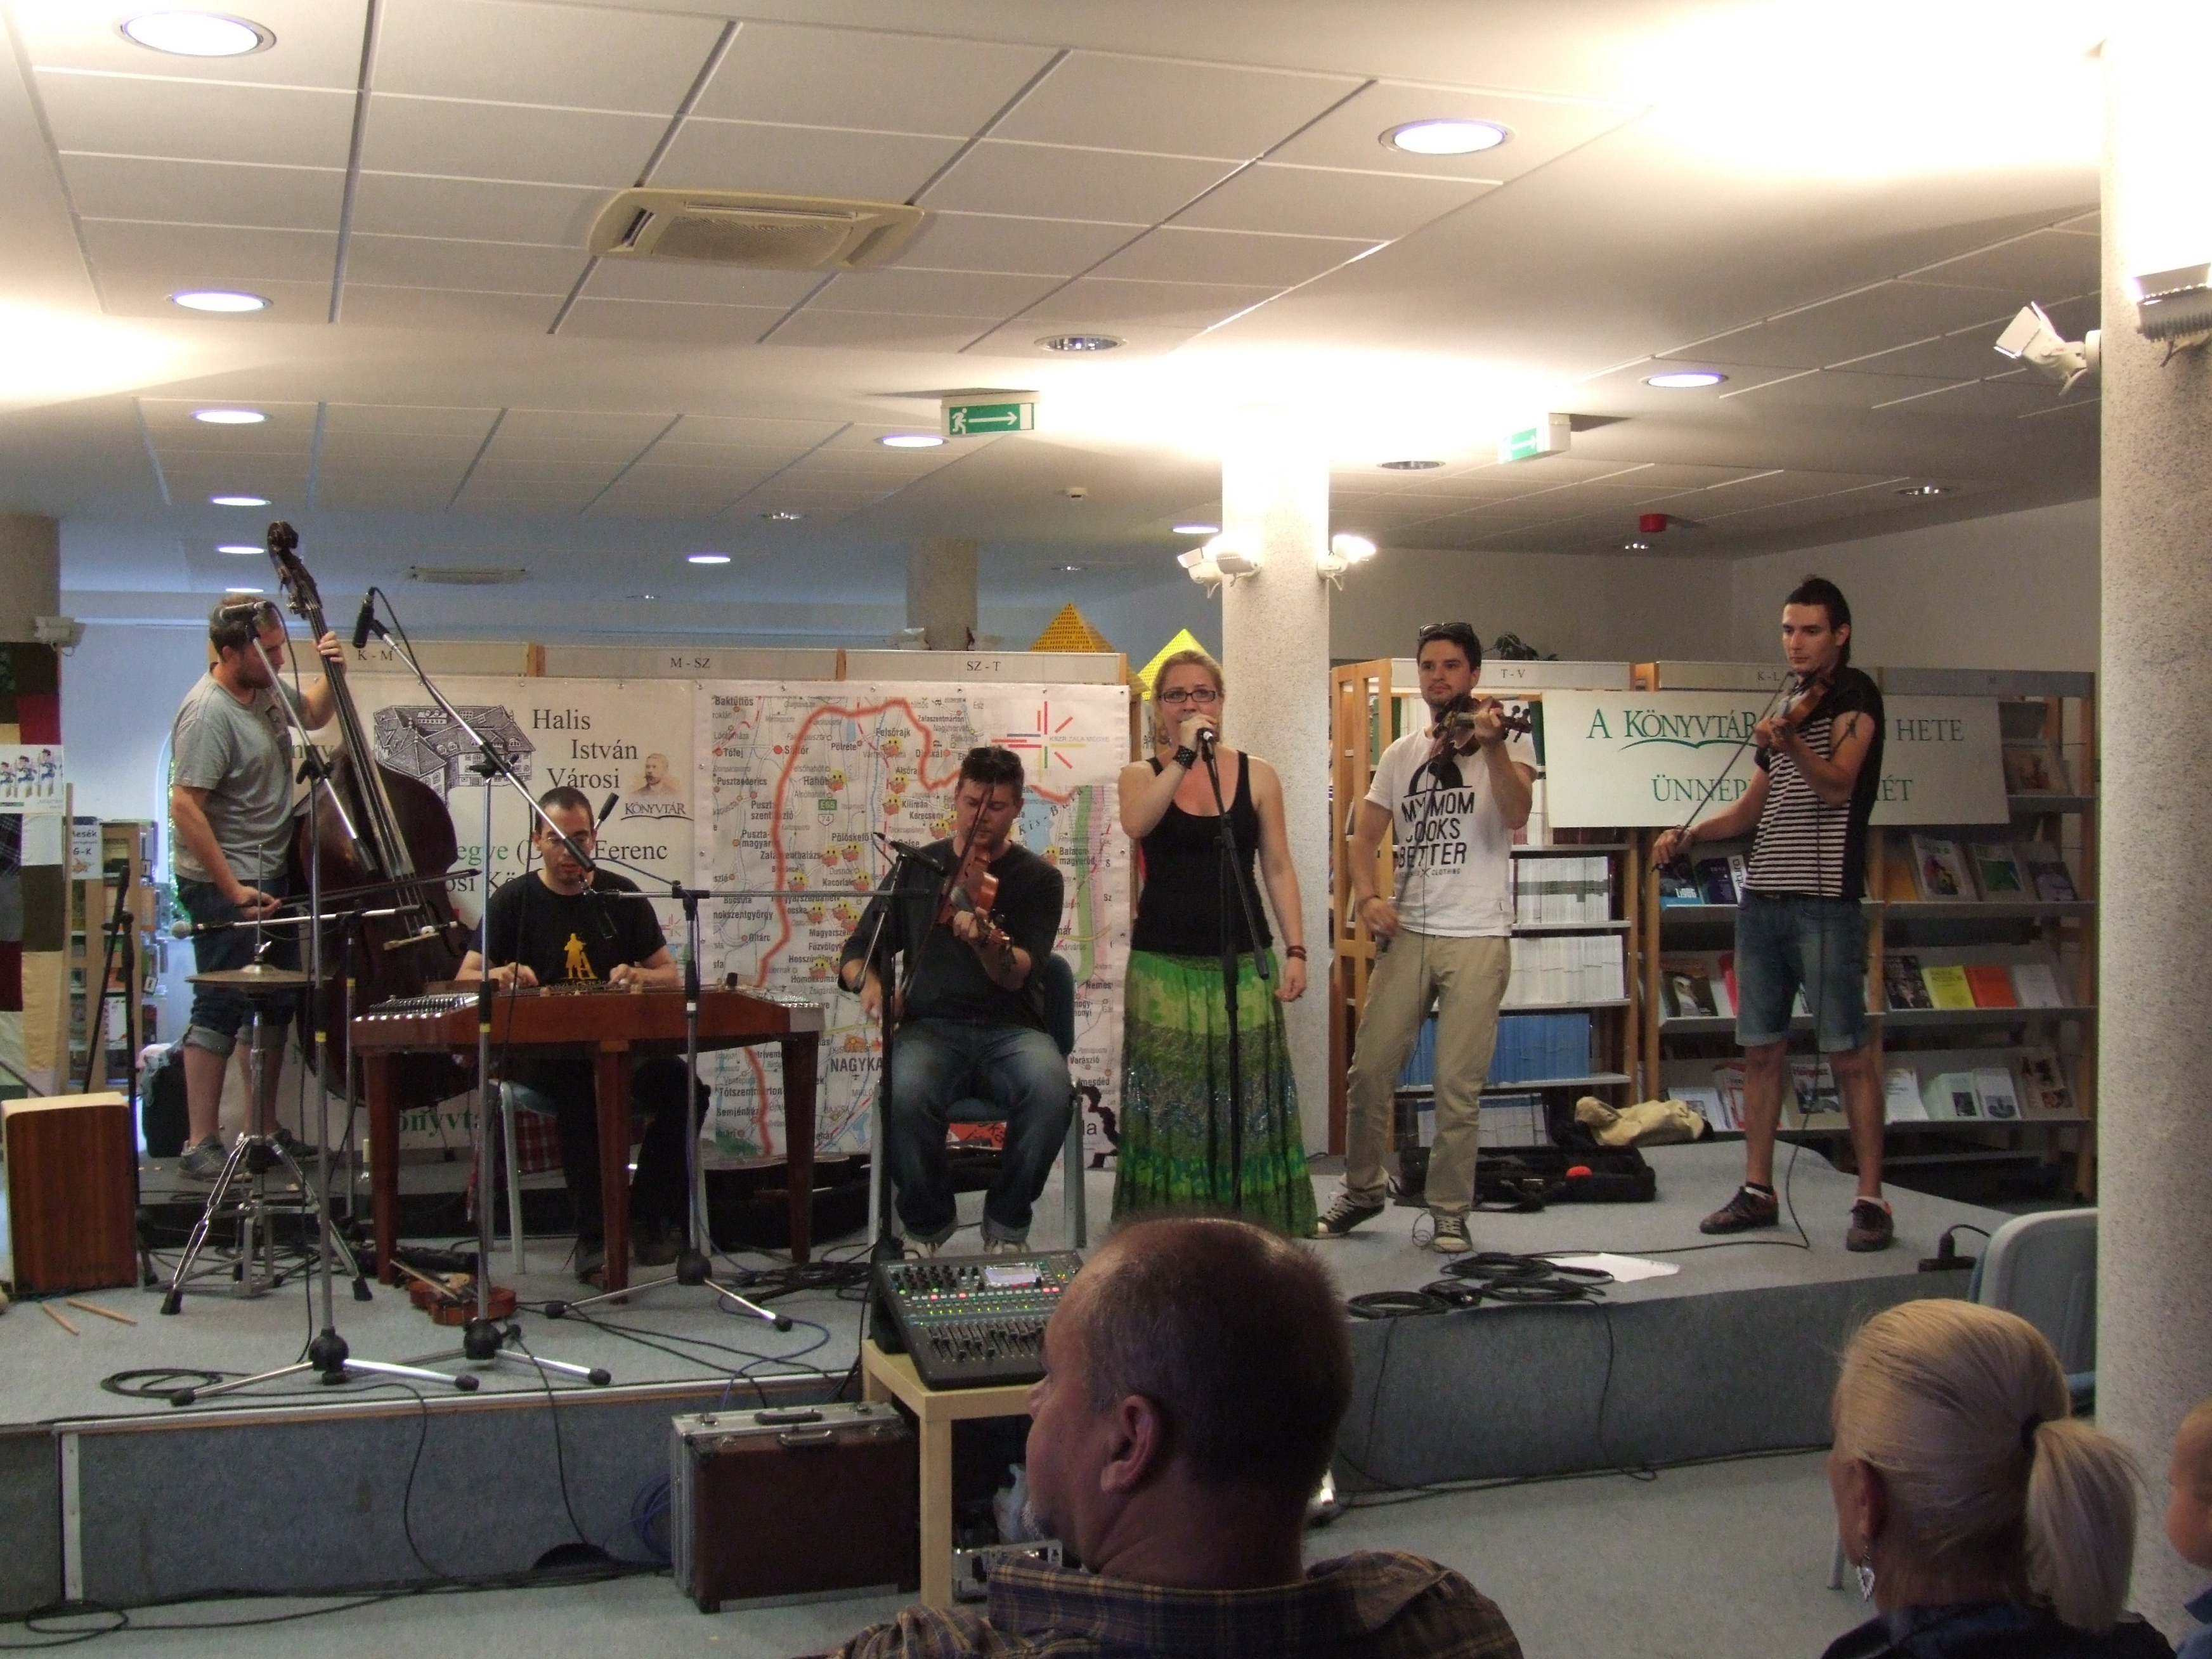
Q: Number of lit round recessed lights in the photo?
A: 11